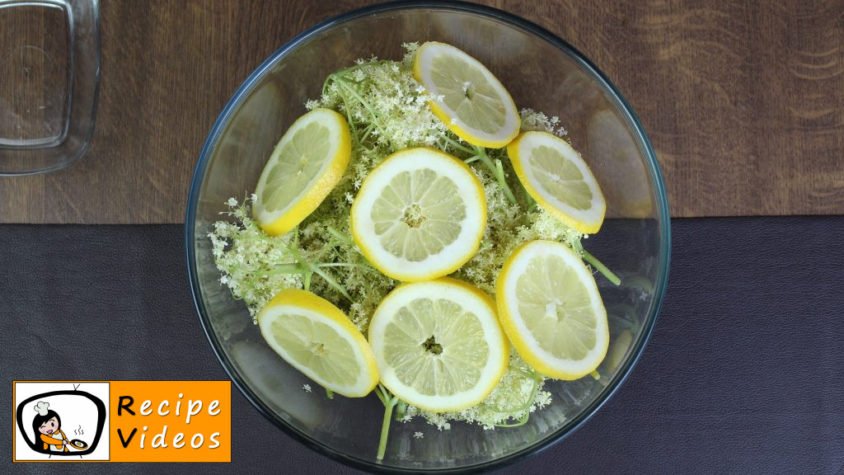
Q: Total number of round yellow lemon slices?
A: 7